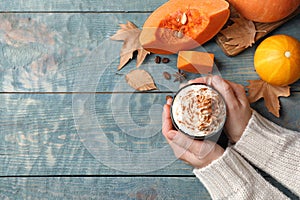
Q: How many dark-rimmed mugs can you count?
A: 1